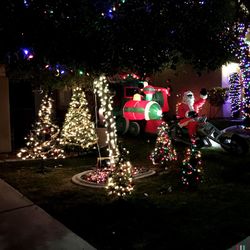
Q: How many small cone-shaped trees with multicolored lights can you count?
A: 2